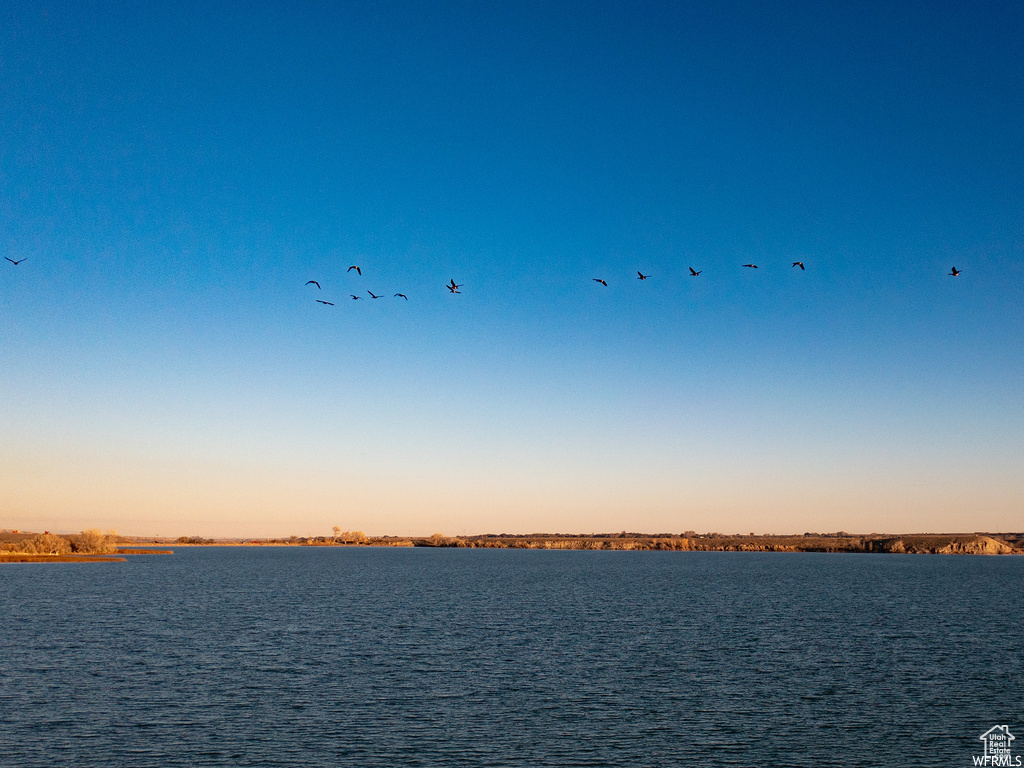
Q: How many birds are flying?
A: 15